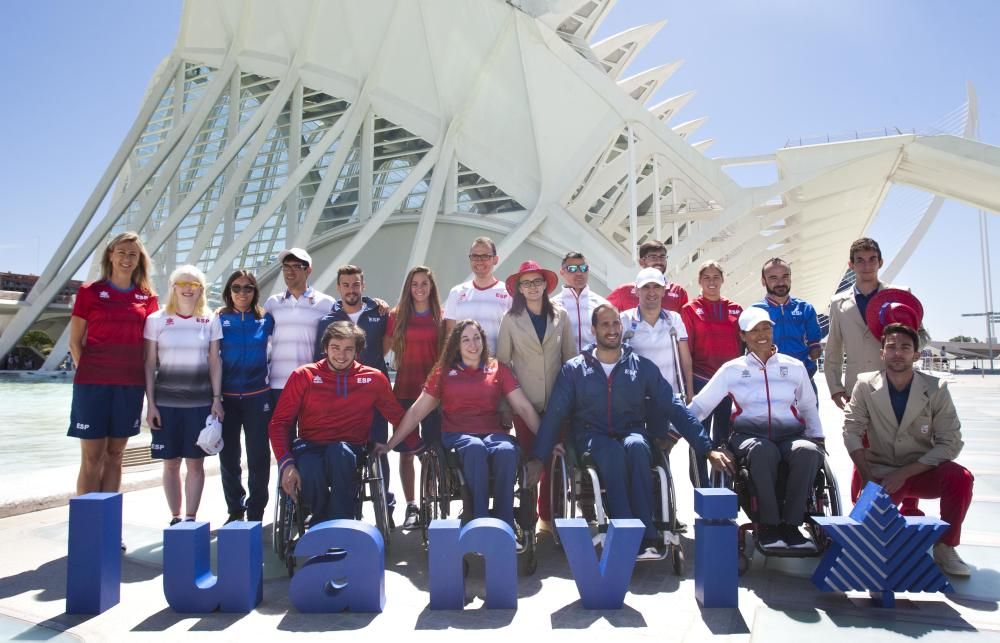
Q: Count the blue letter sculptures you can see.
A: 6